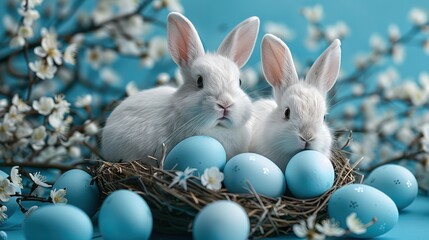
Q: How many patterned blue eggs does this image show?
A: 3